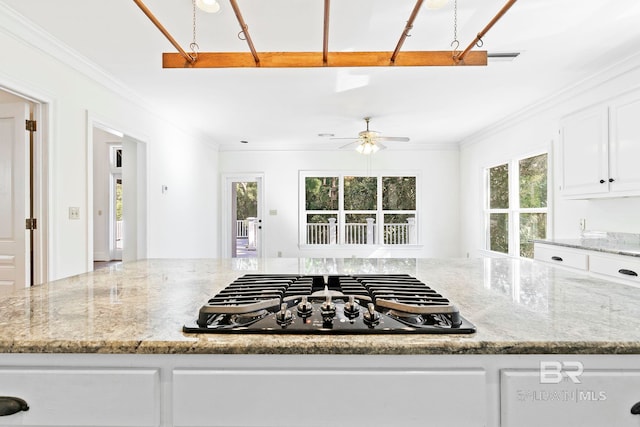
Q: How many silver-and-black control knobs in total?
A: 5